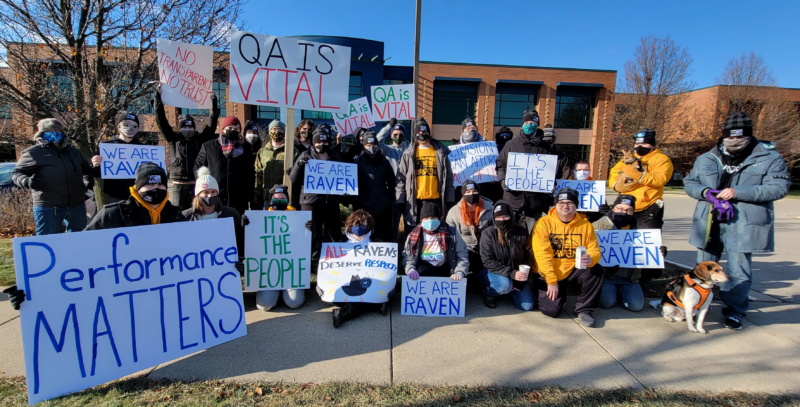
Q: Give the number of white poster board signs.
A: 14